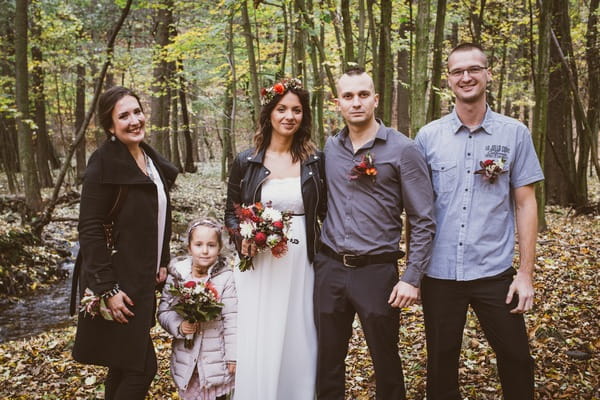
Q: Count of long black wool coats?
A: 1